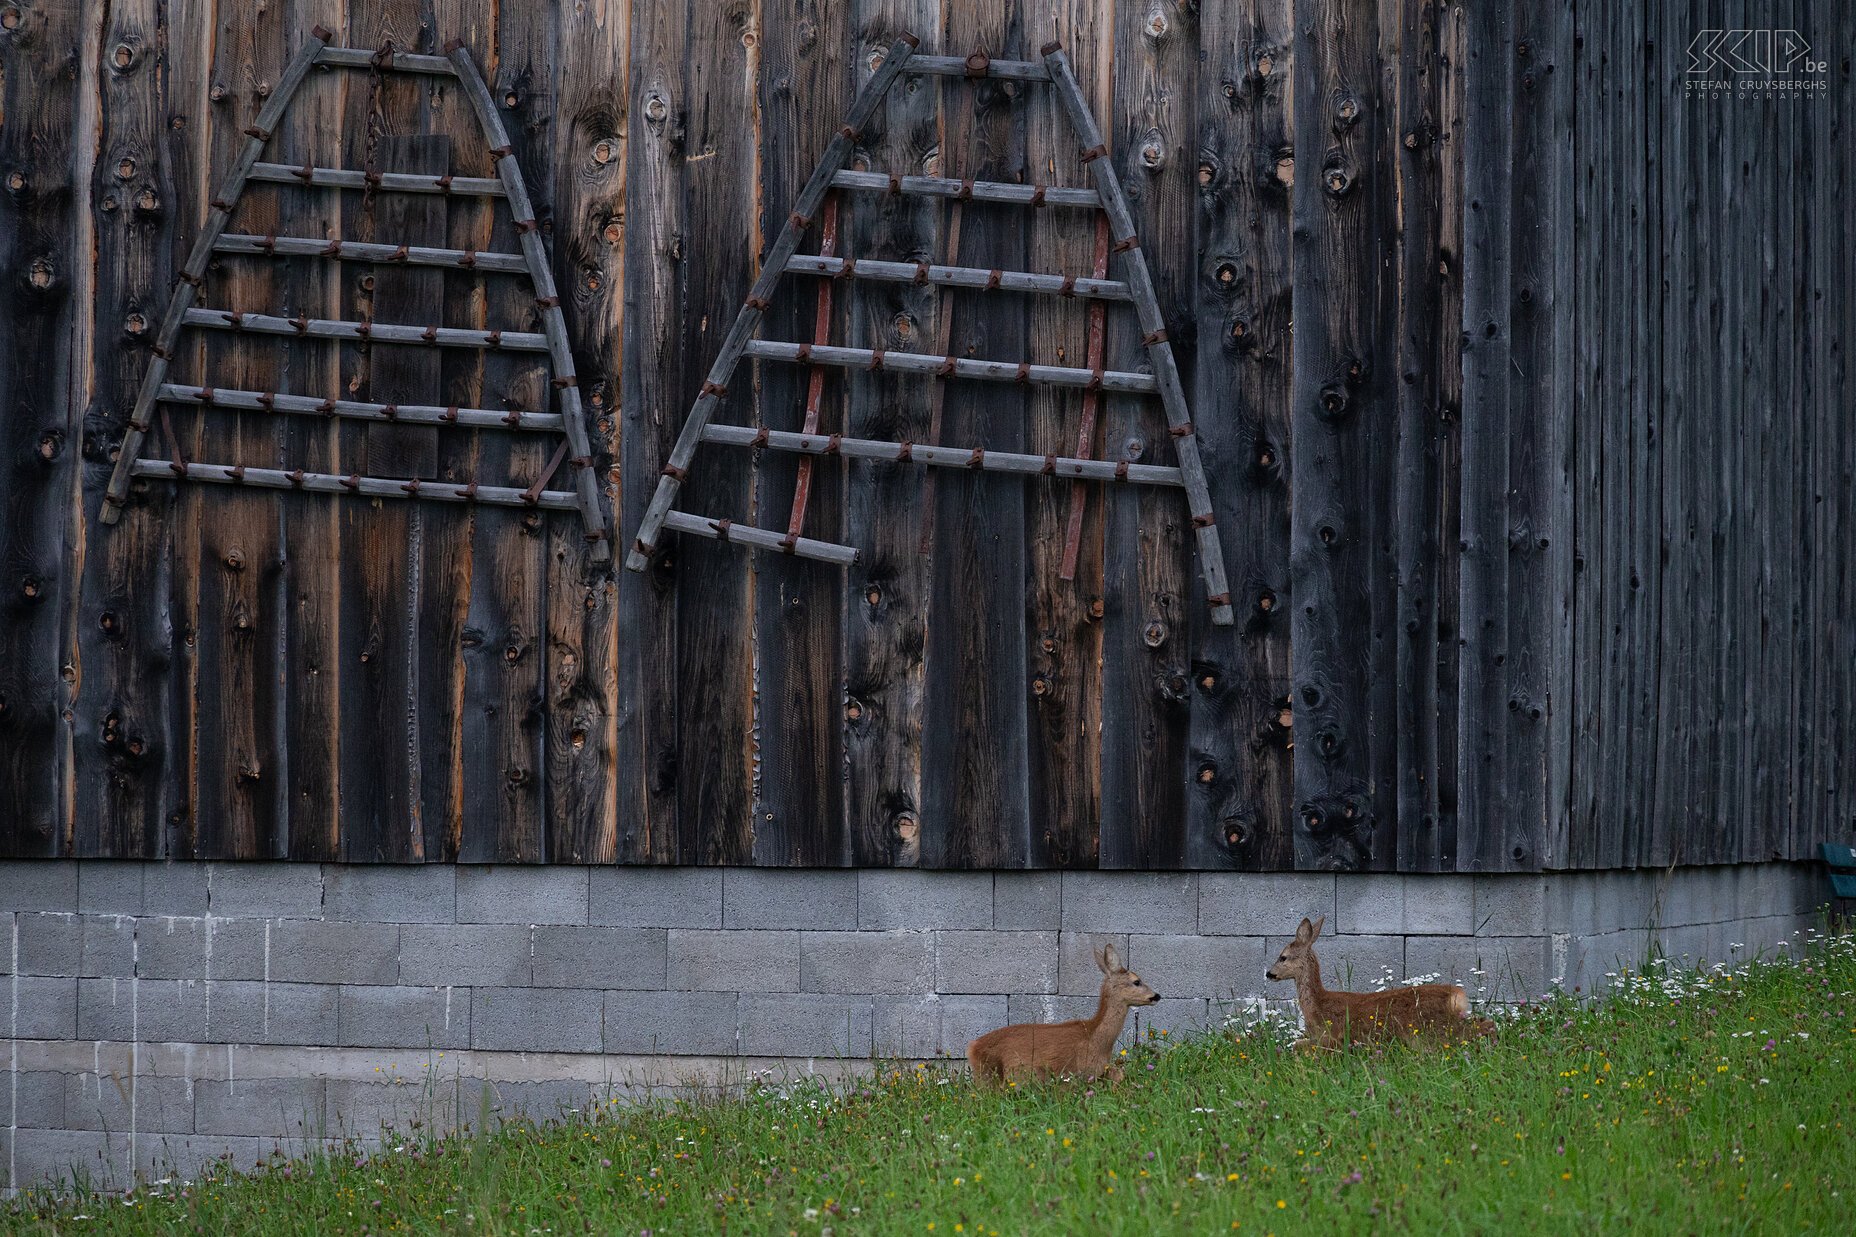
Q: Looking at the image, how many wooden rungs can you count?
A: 12